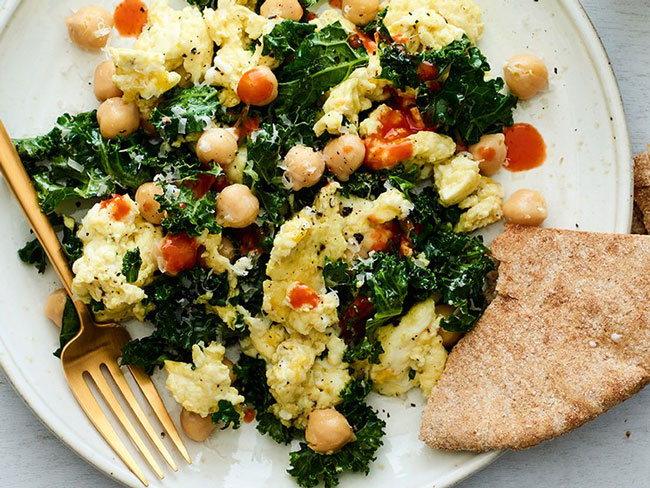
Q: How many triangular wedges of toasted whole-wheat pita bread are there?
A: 1